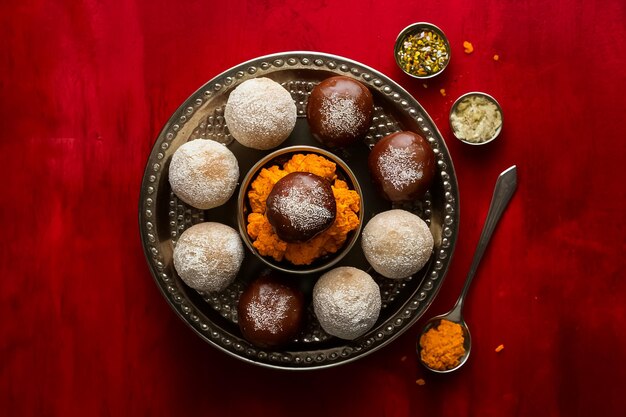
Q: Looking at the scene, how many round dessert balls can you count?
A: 9